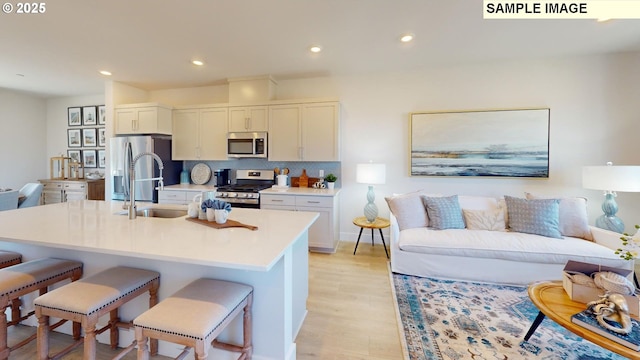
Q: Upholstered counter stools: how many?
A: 4